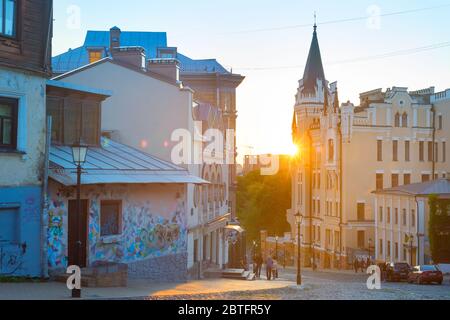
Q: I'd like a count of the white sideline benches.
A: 0